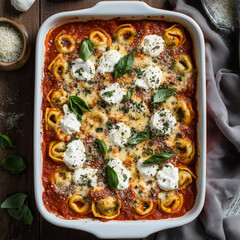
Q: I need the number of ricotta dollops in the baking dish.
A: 13